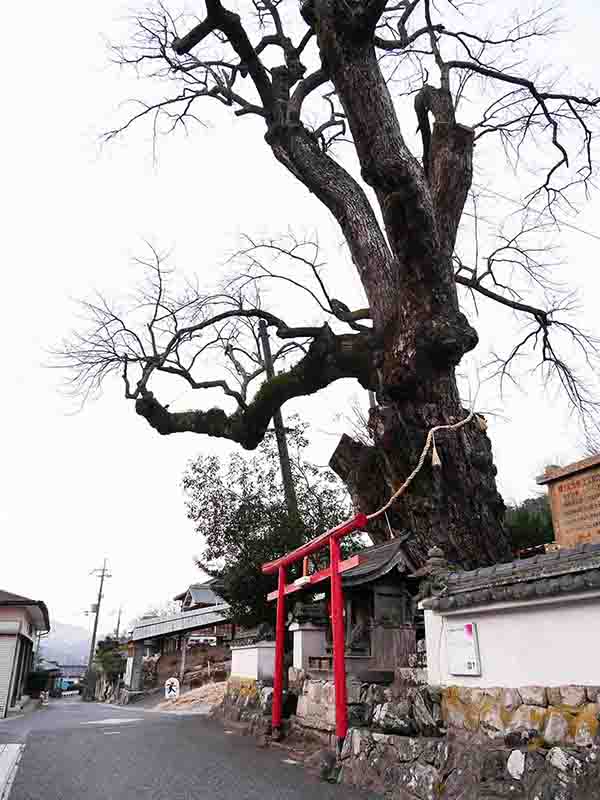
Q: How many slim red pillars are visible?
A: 2